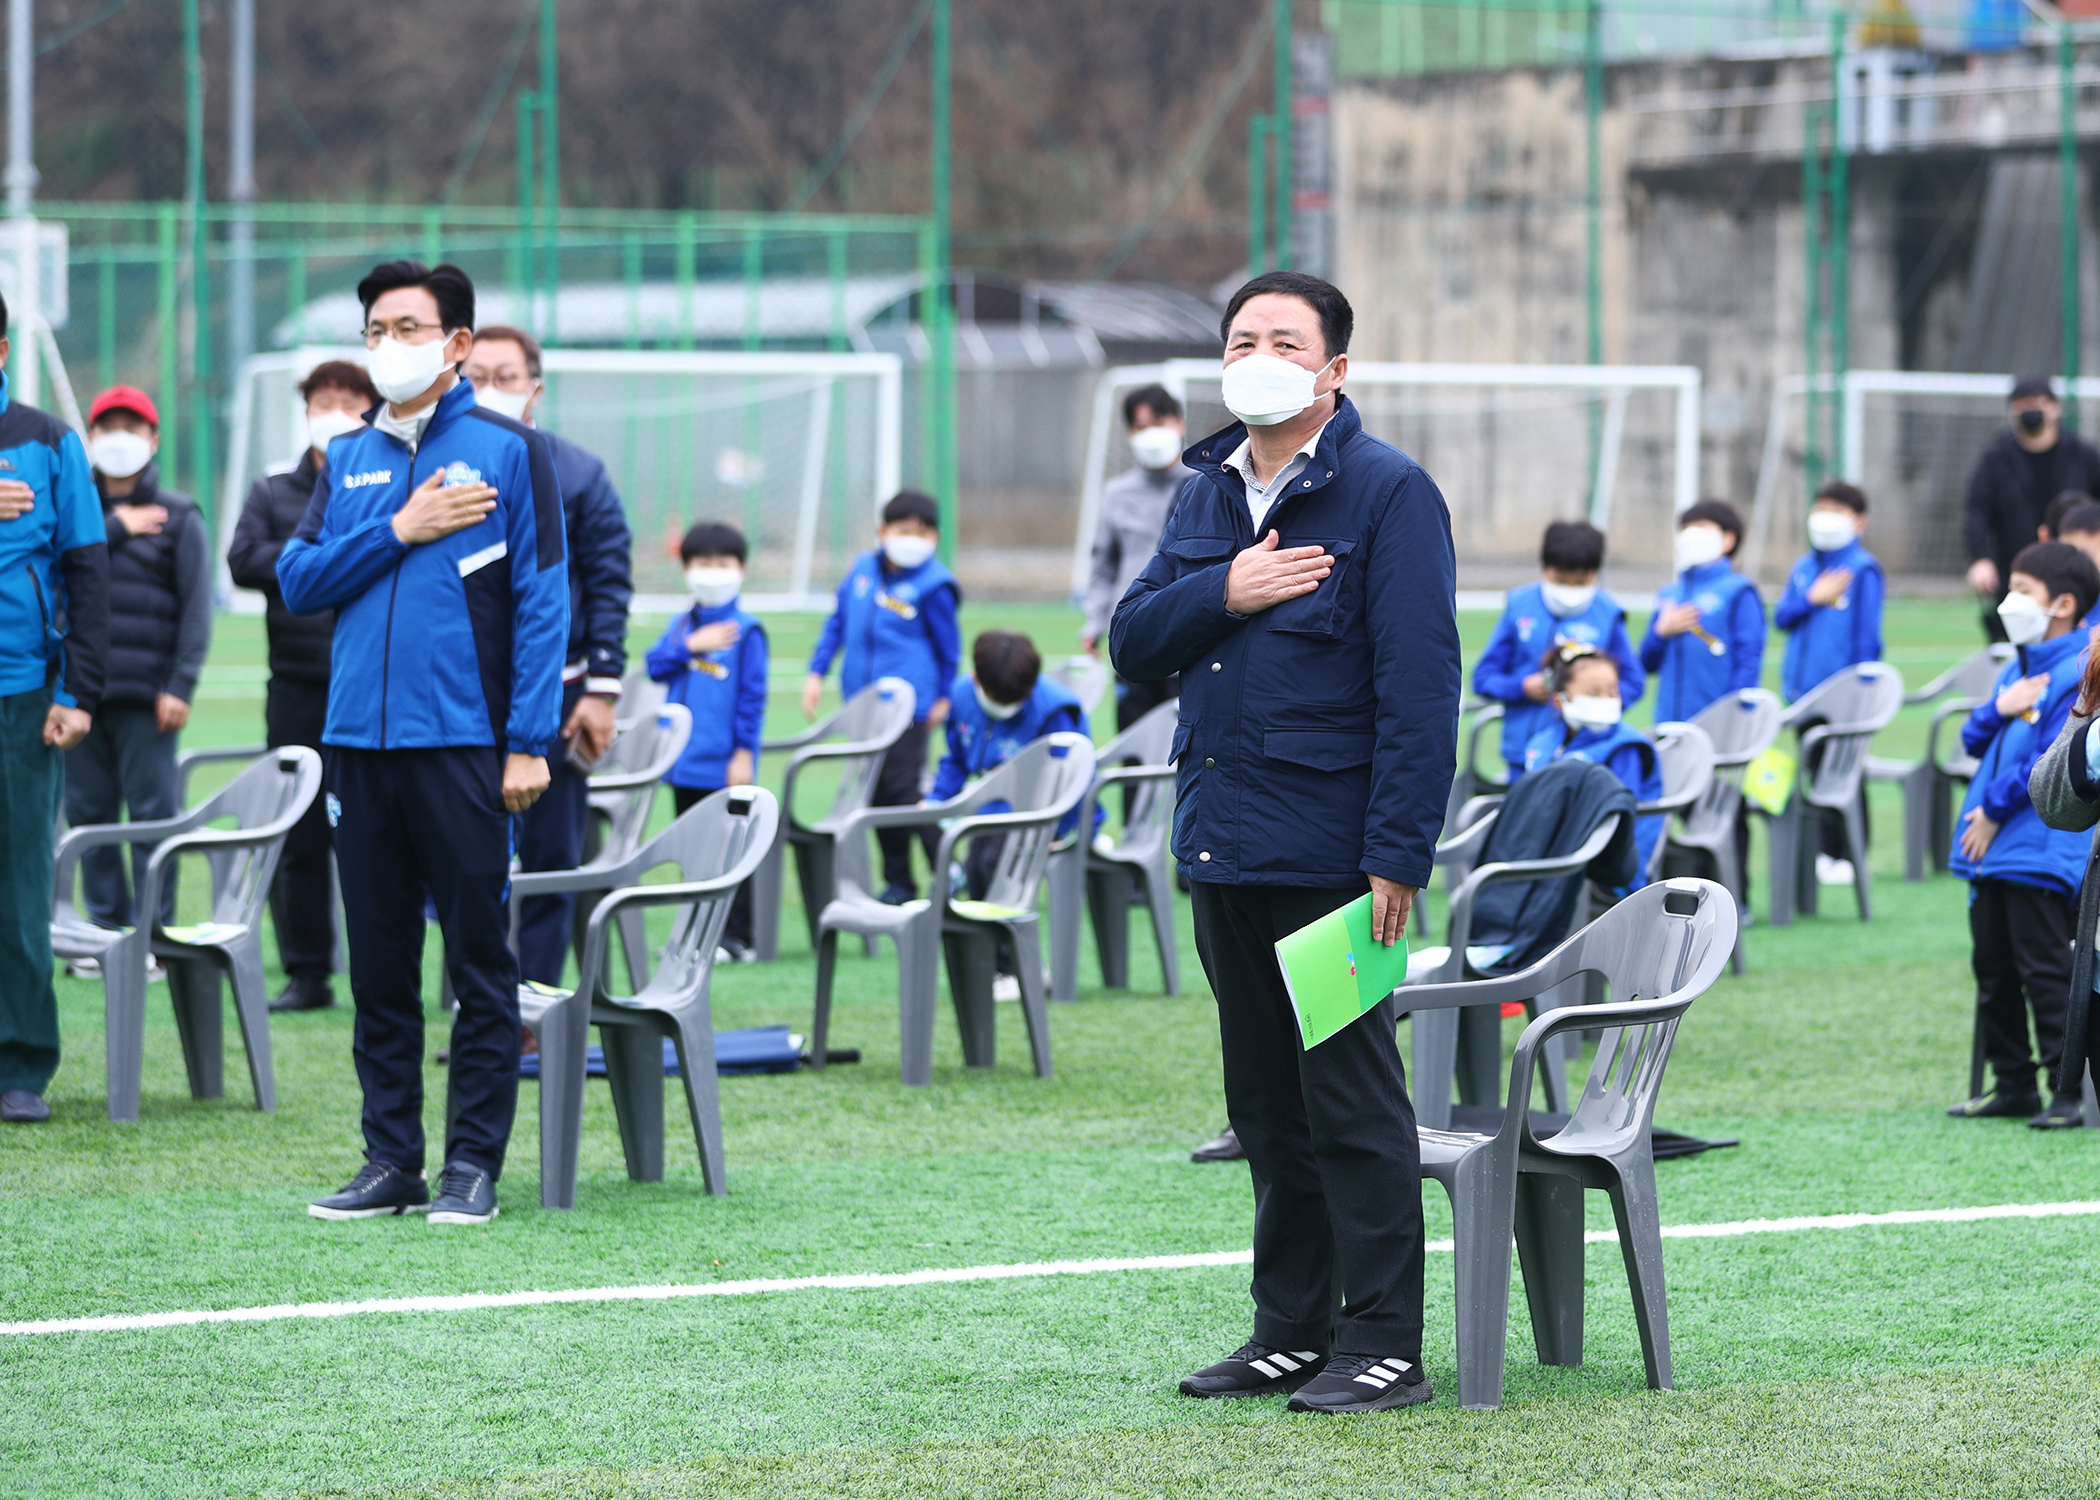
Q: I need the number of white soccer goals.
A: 3